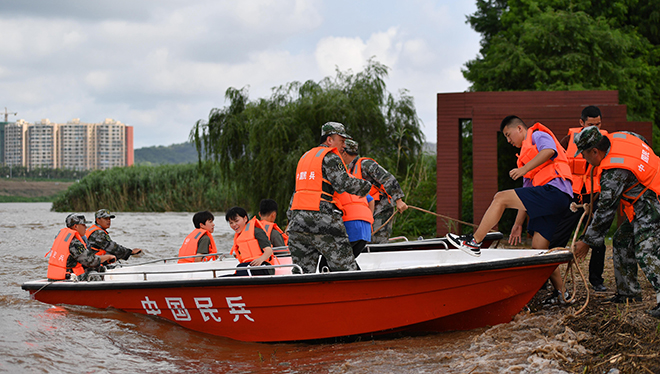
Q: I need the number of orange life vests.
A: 11